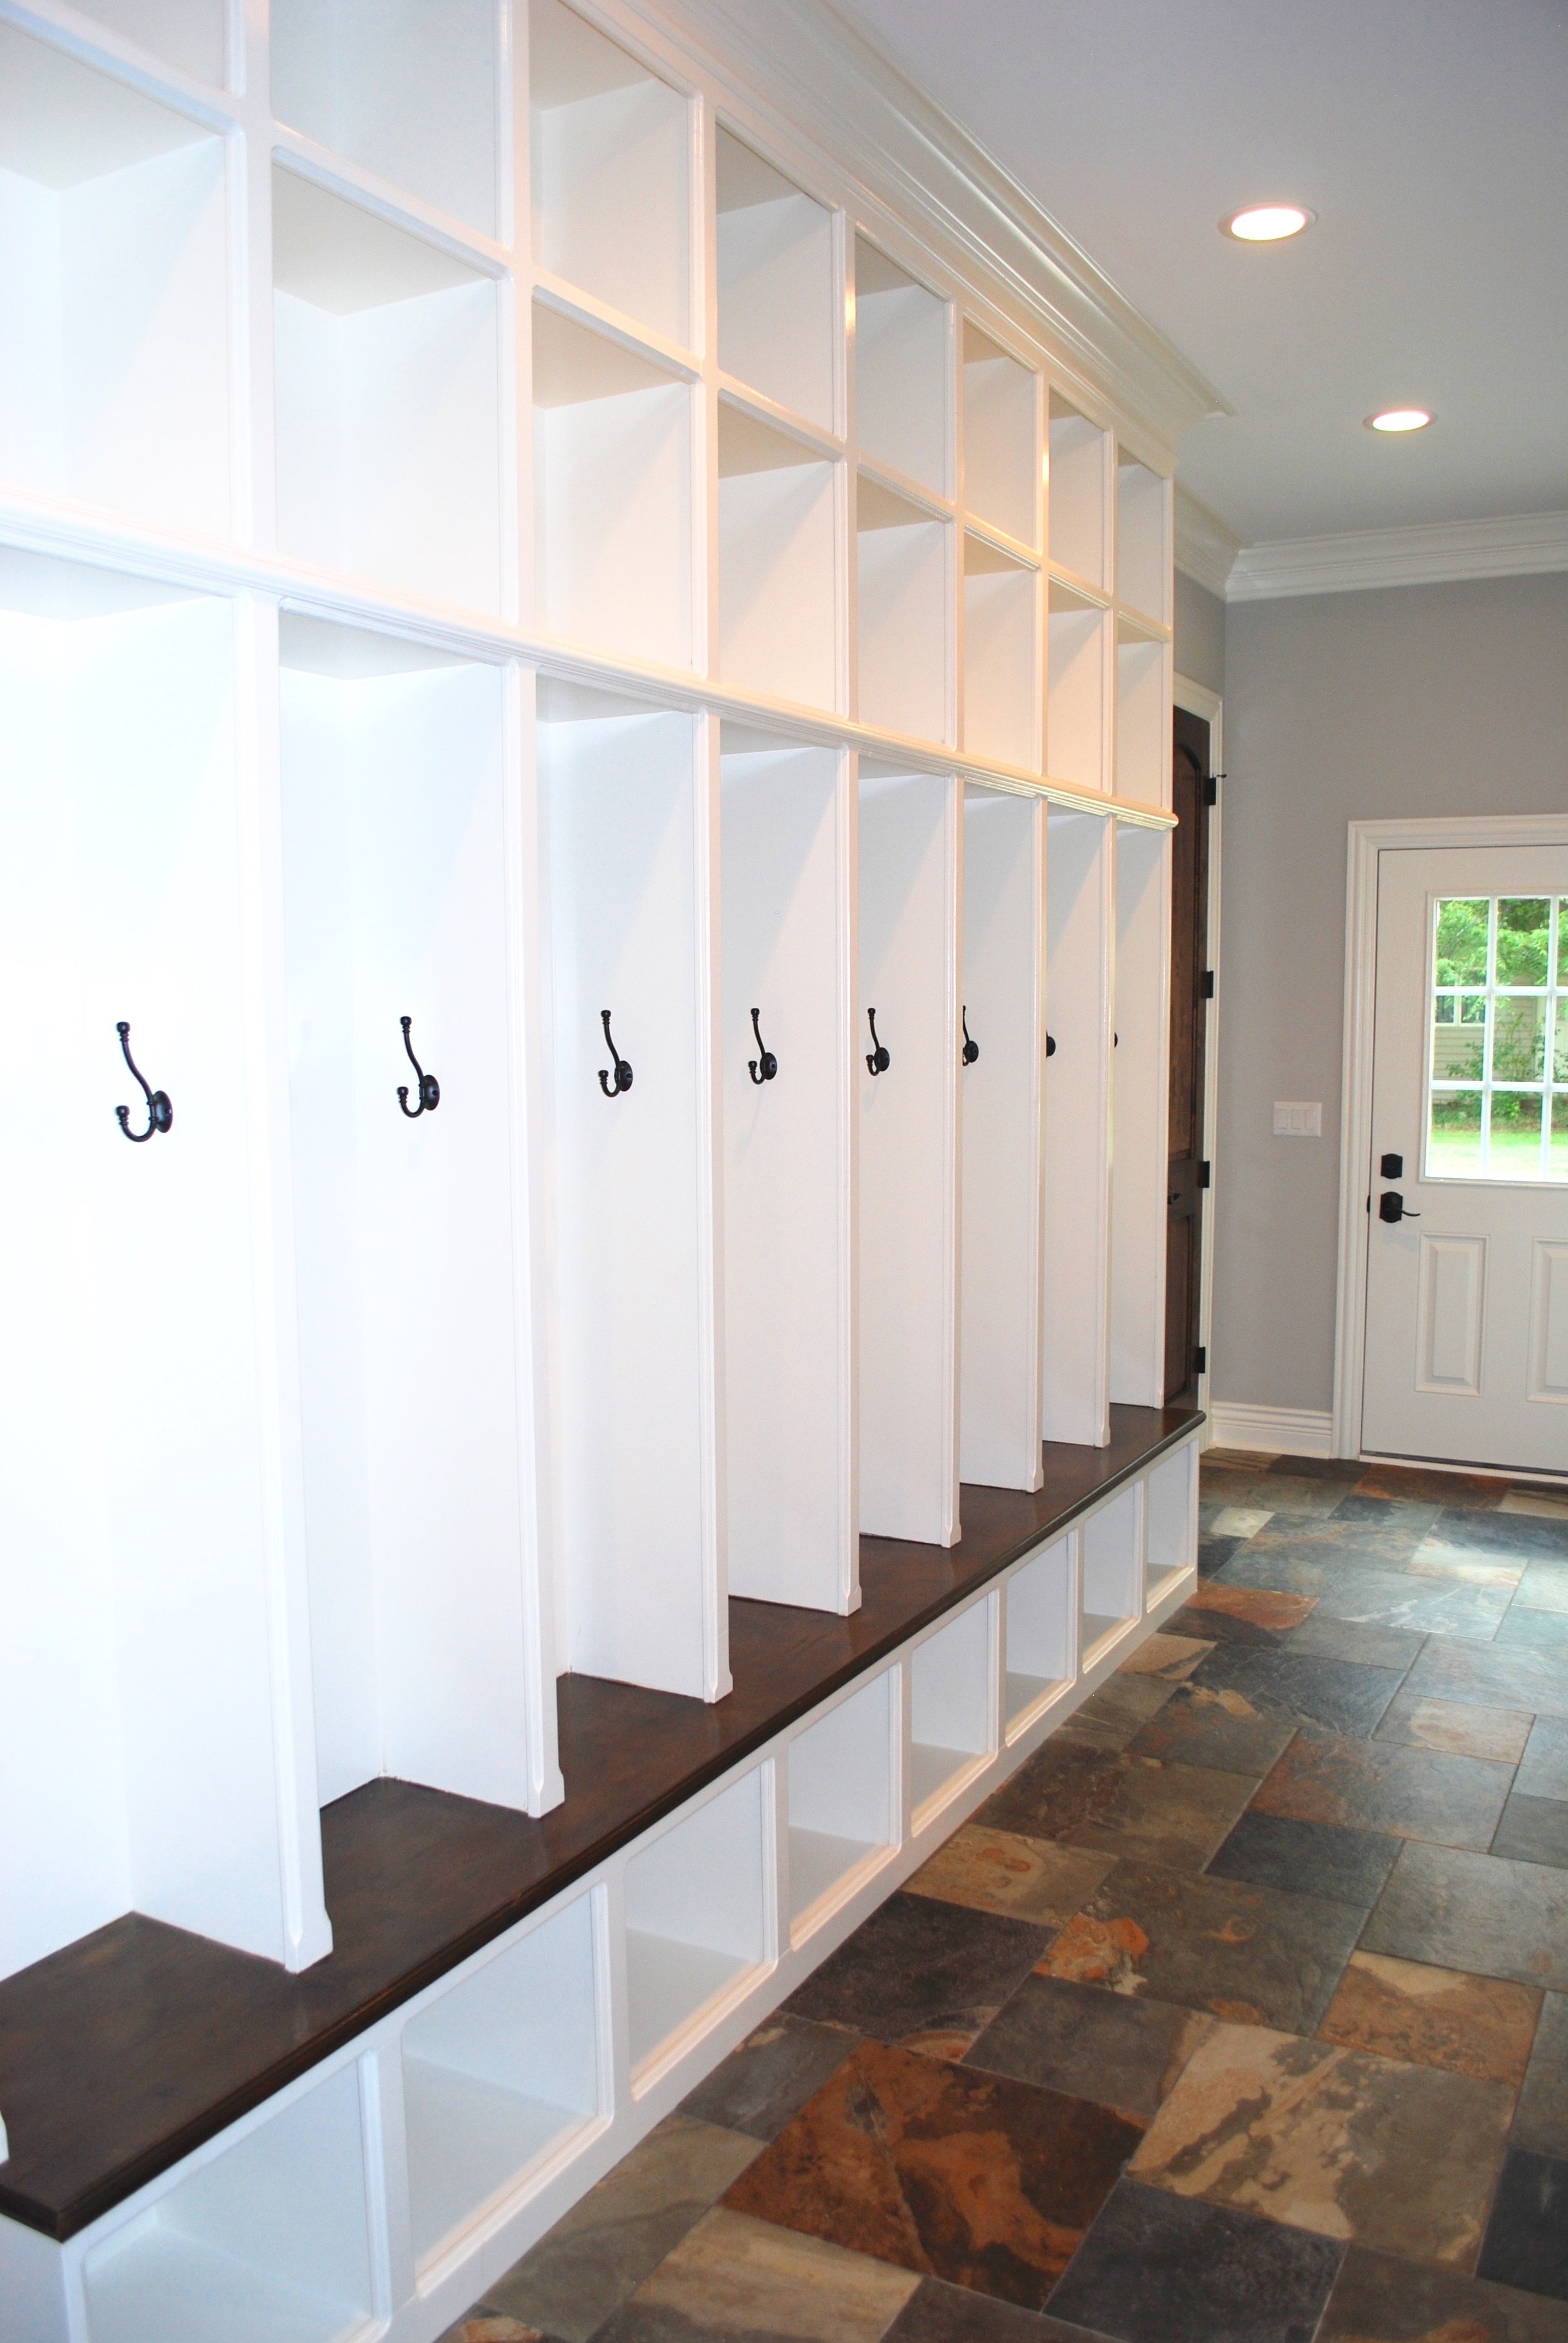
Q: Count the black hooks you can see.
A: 8